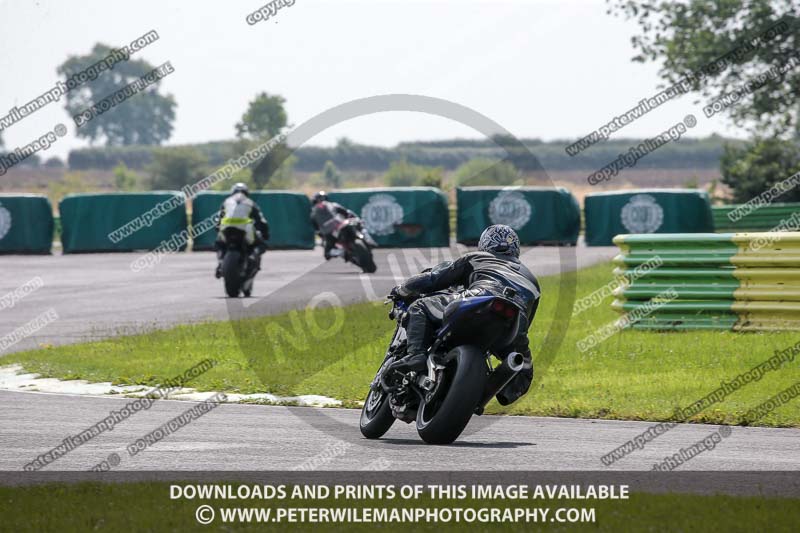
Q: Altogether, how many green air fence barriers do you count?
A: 6